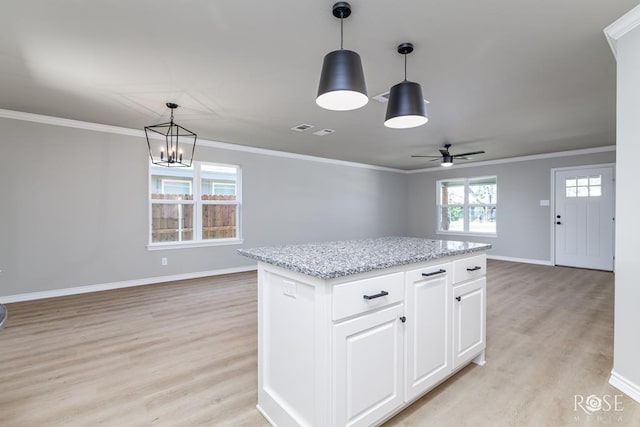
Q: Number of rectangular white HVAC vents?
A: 3